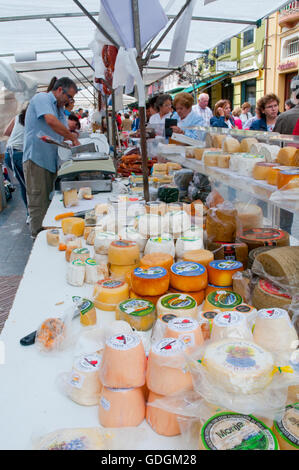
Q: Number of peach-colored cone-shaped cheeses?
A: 5